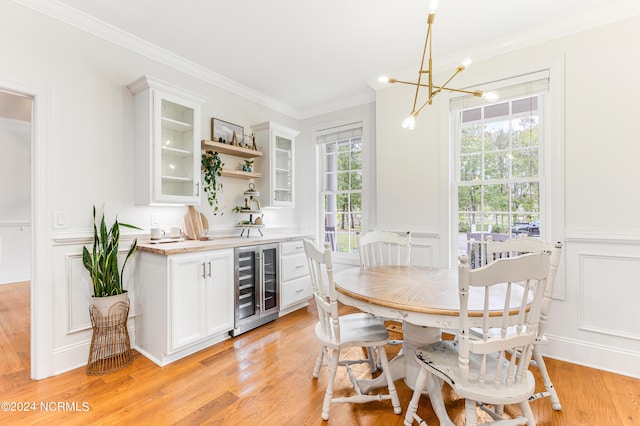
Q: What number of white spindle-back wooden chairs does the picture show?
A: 4